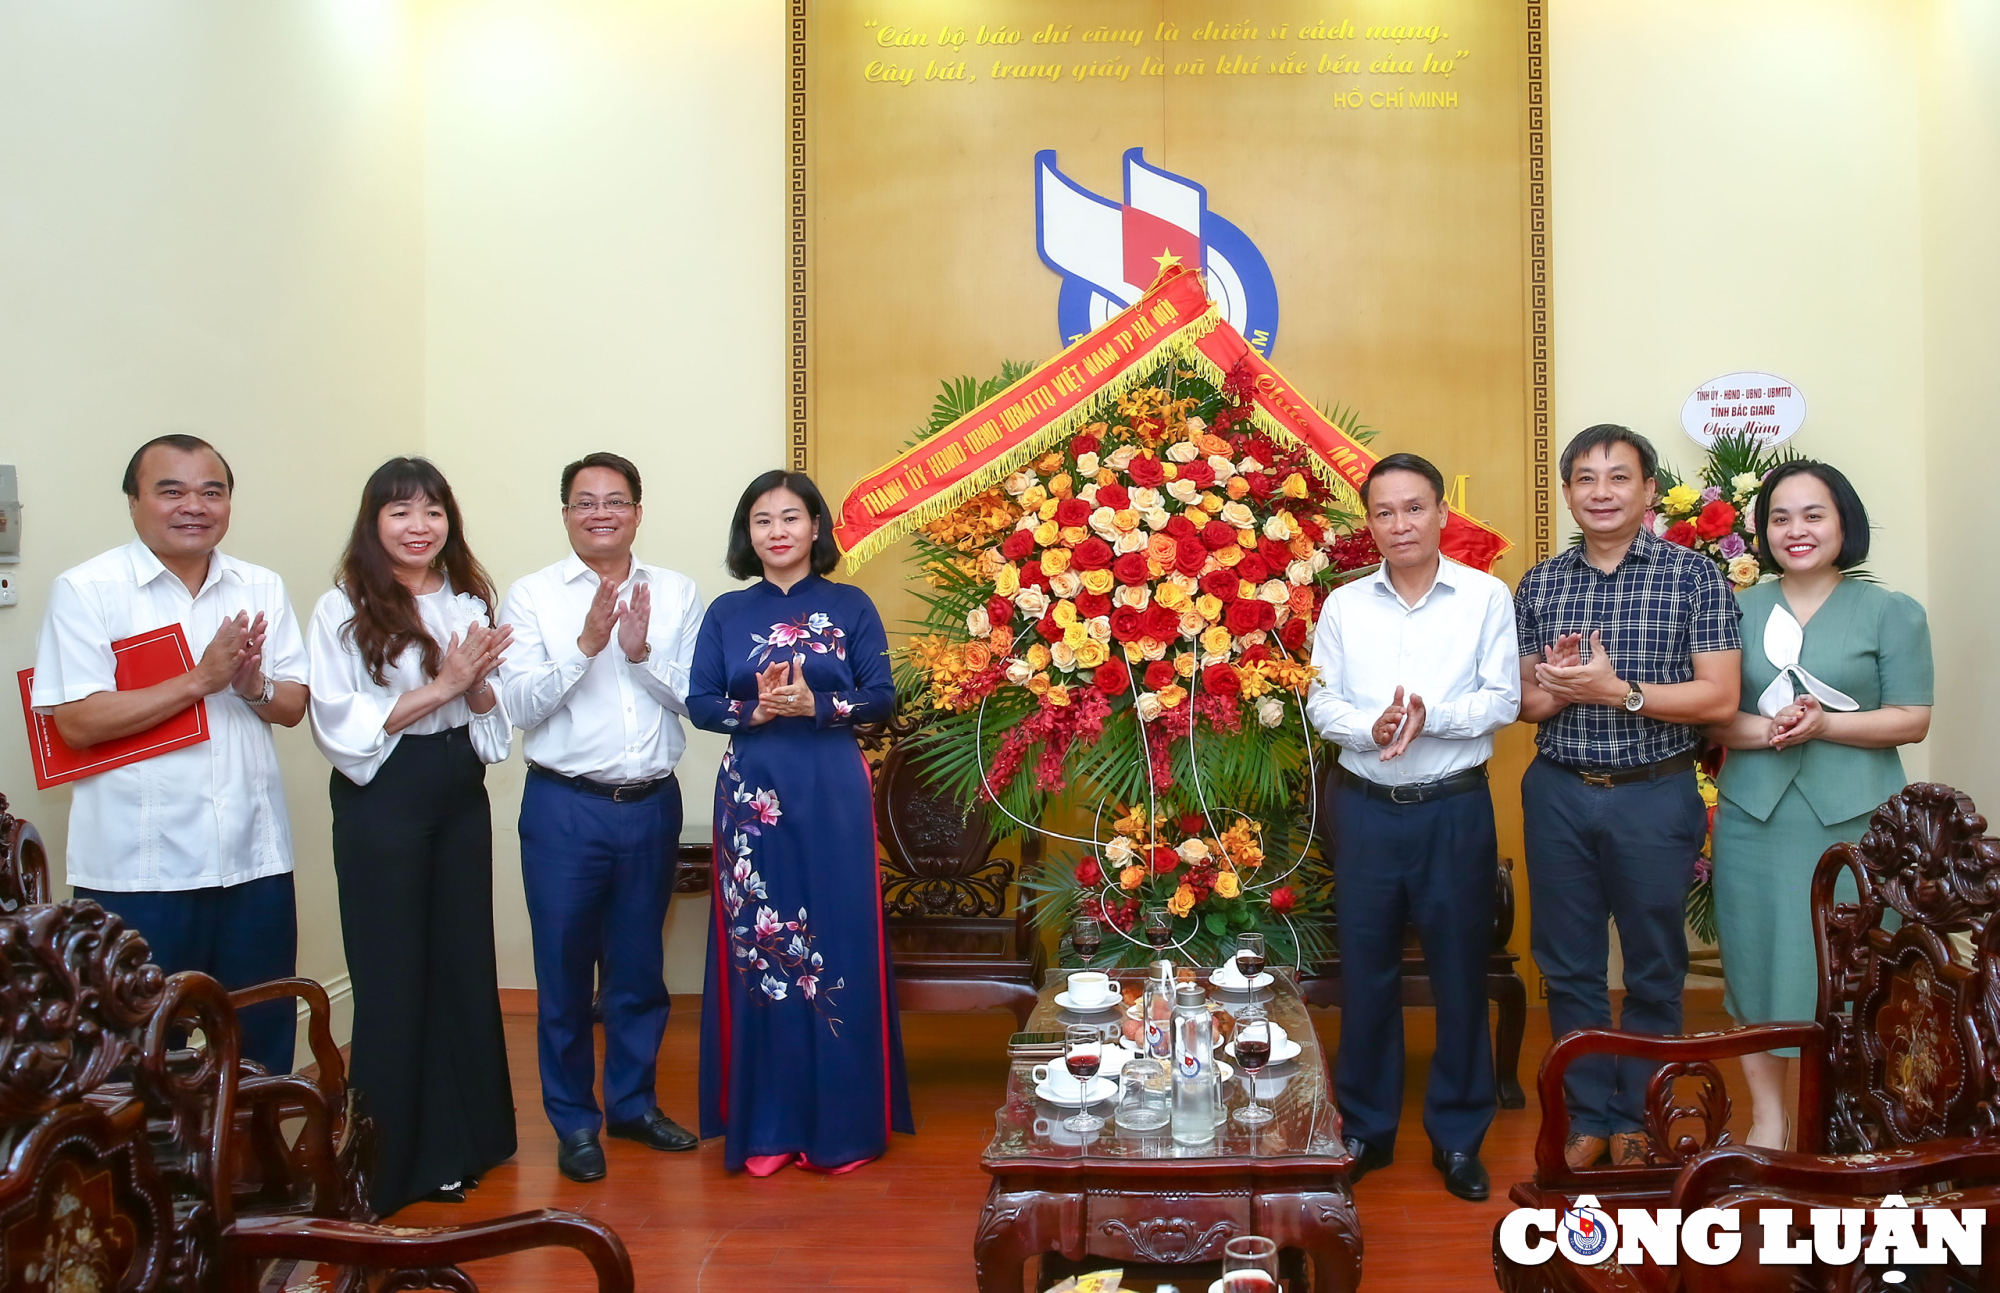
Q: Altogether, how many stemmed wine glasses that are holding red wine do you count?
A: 6